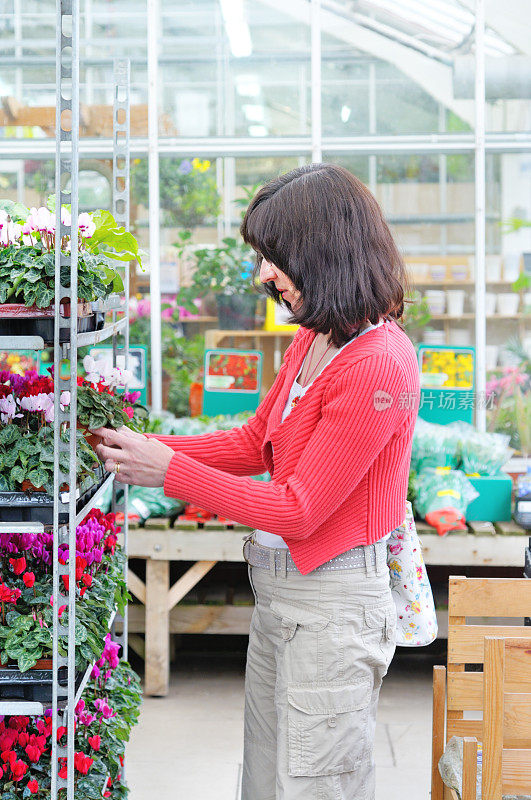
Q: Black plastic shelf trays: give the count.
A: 3